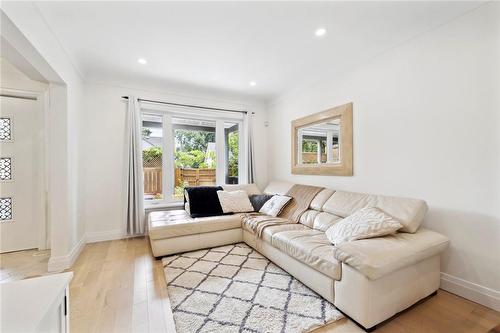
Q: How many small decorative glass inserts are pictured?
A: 3